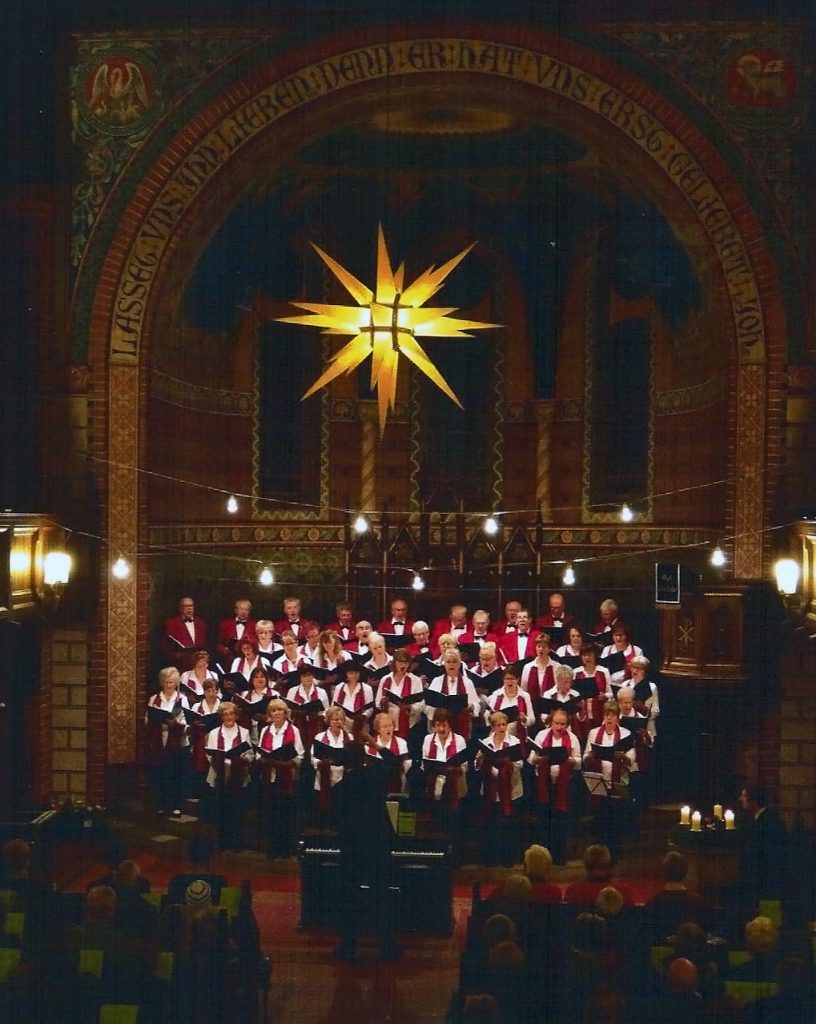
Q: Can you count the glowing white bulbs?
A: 9